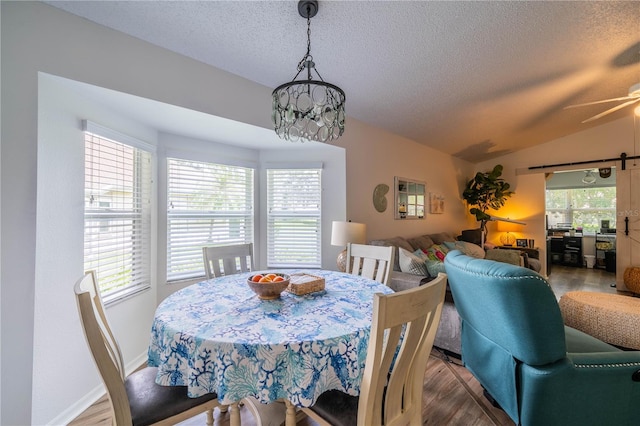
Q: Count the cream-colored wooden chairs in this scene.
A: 4